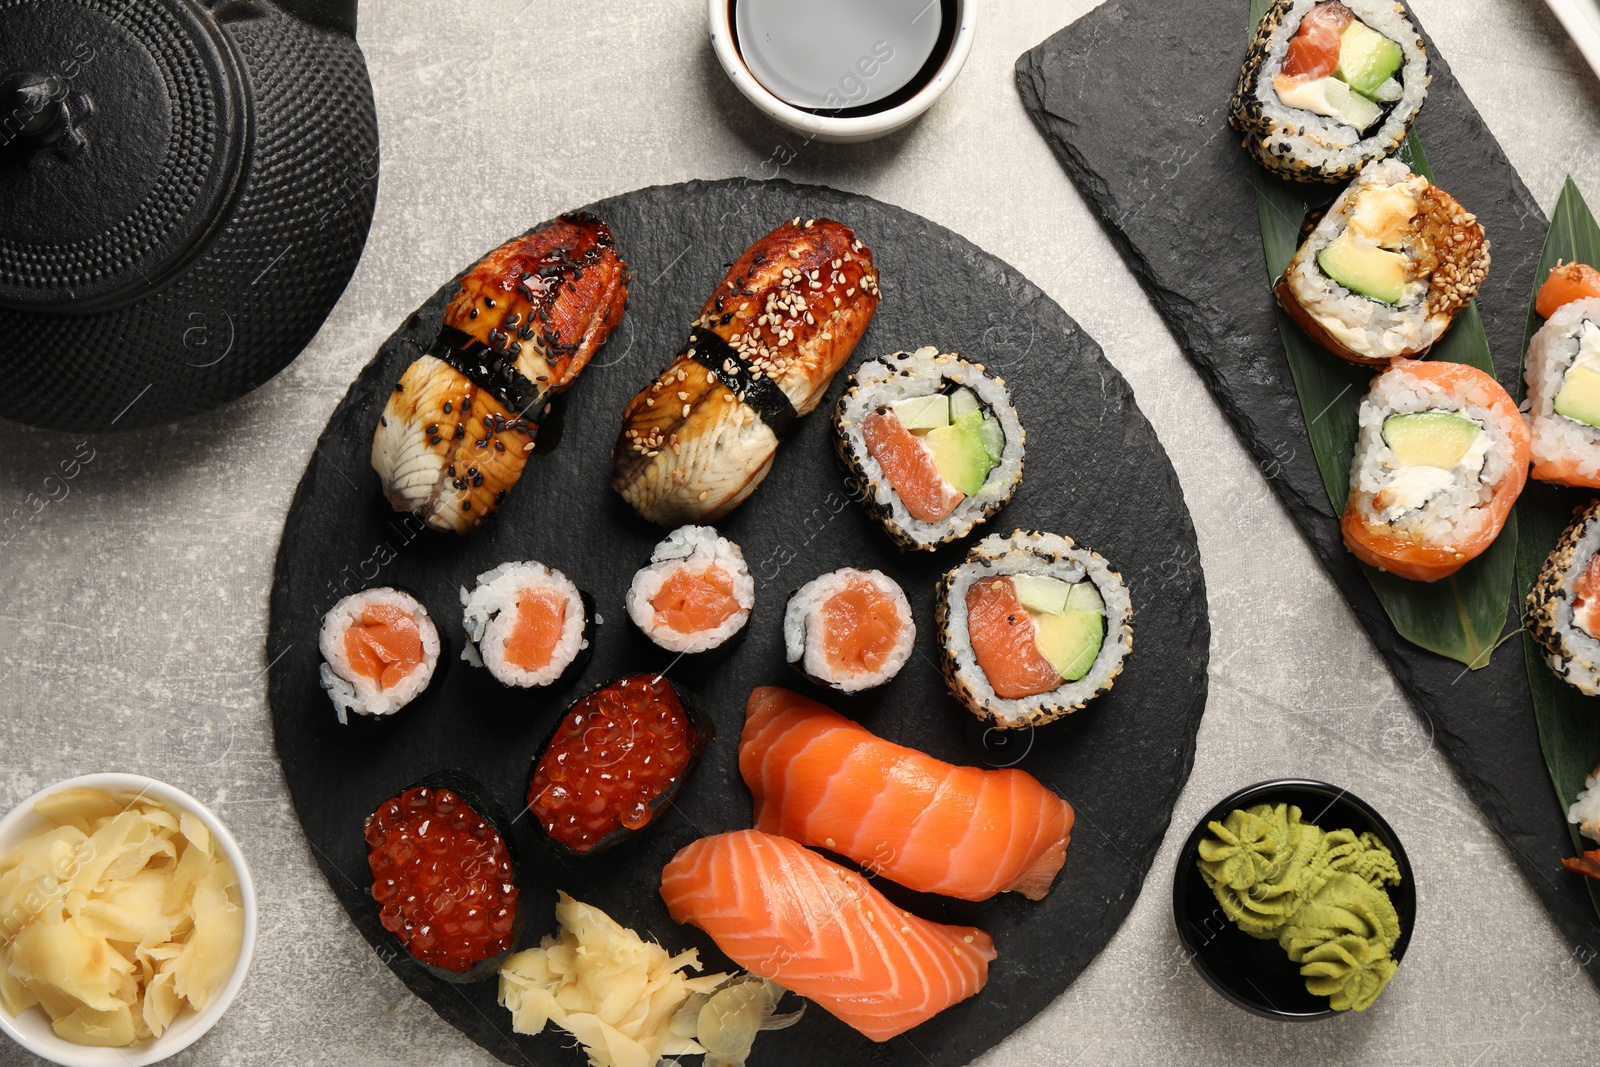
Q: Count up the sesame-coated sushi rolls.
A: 4